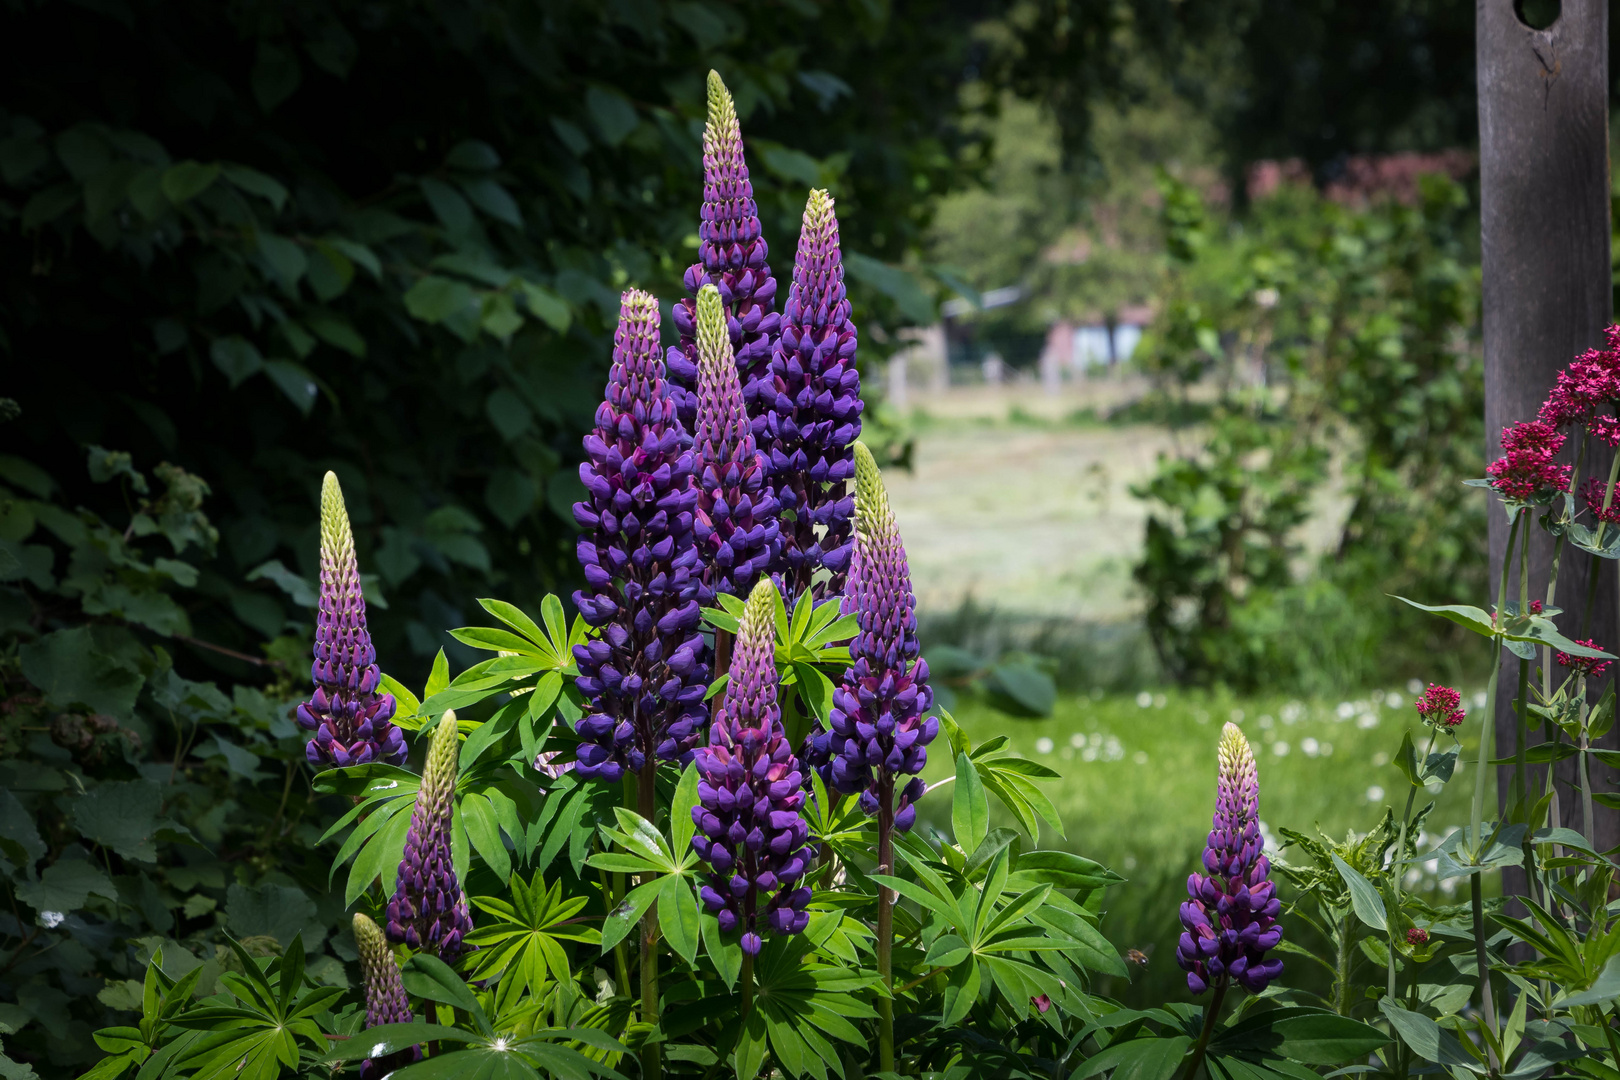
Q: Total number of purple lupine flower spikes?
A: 10